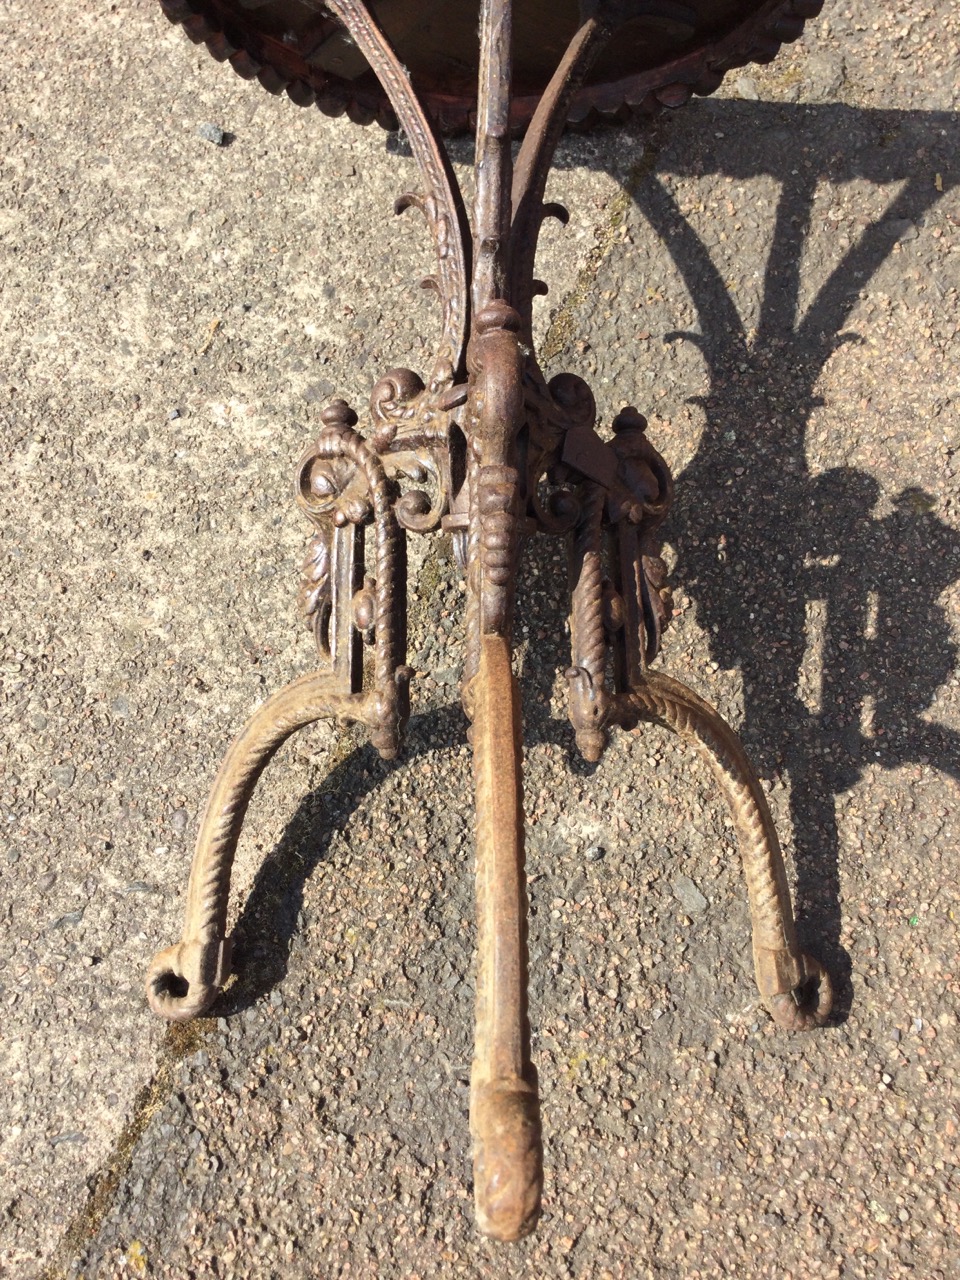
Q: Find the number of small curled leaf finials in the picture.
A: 4